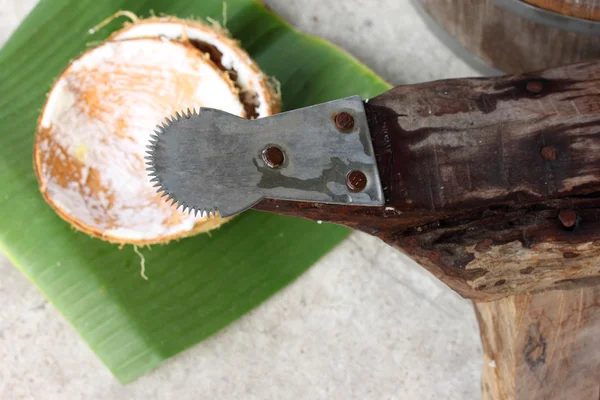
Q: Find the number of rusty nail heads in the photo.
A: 6